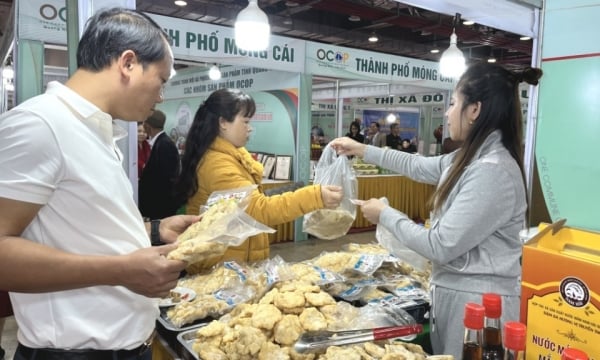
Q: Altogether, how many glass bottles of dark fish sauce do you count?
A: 4